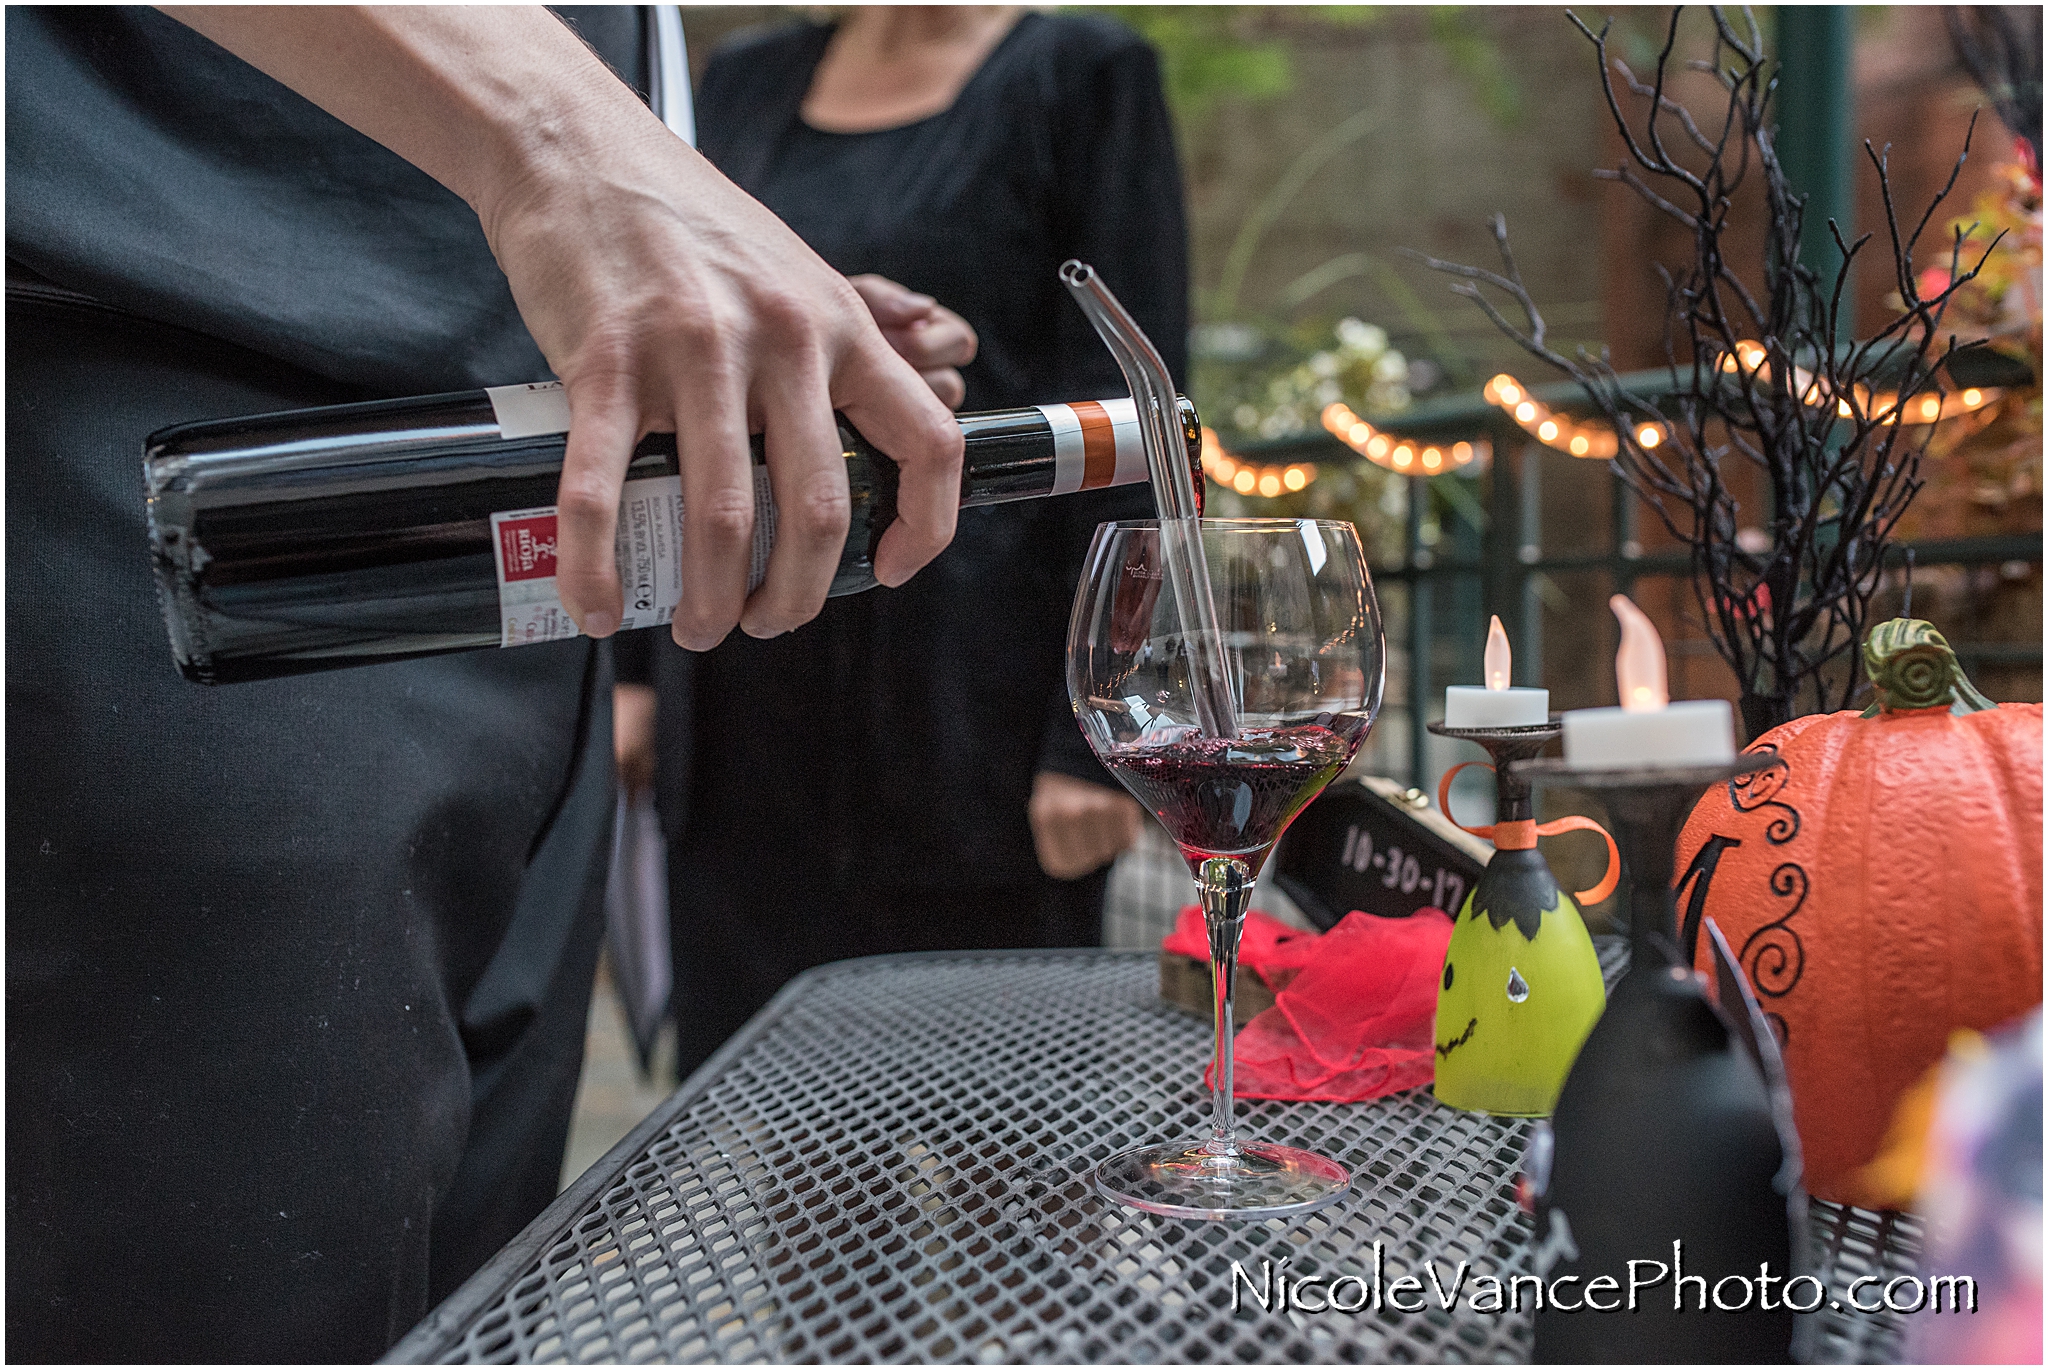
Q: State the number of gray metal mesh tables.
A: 1